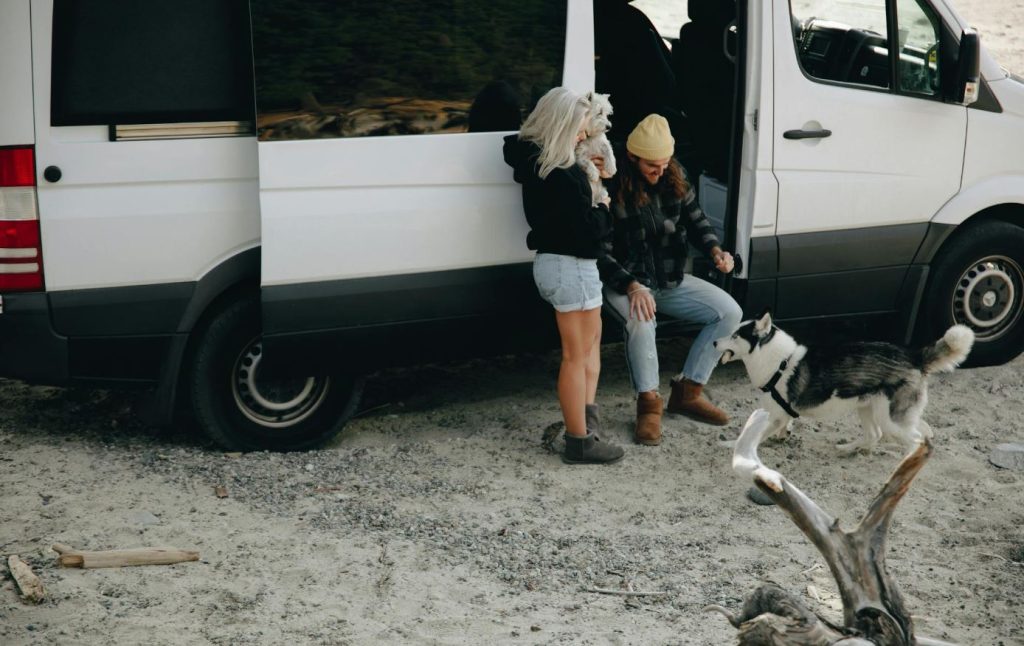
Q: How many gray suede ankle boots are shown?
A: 2